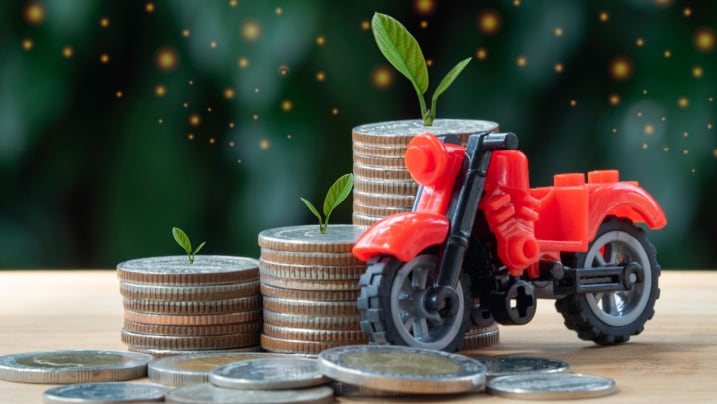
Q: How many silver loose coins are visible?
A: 5